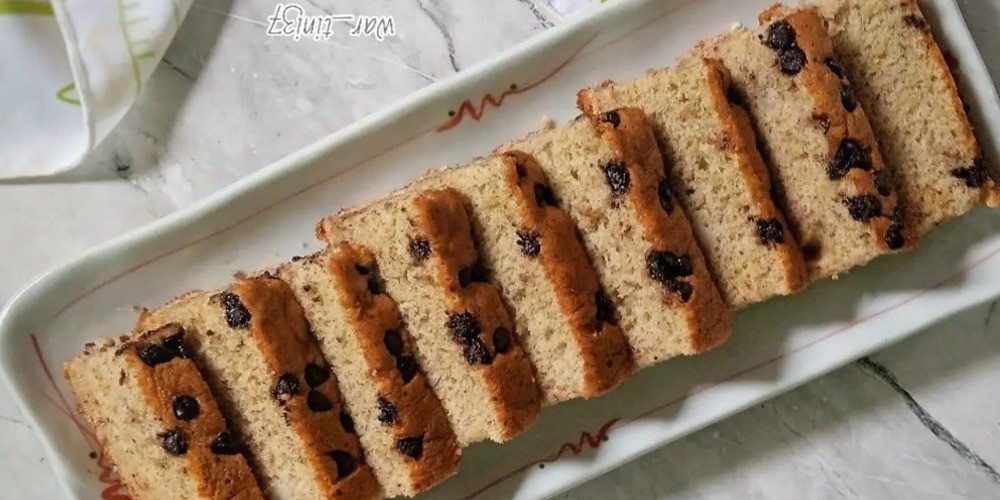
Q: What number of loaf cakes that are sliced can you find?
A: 9